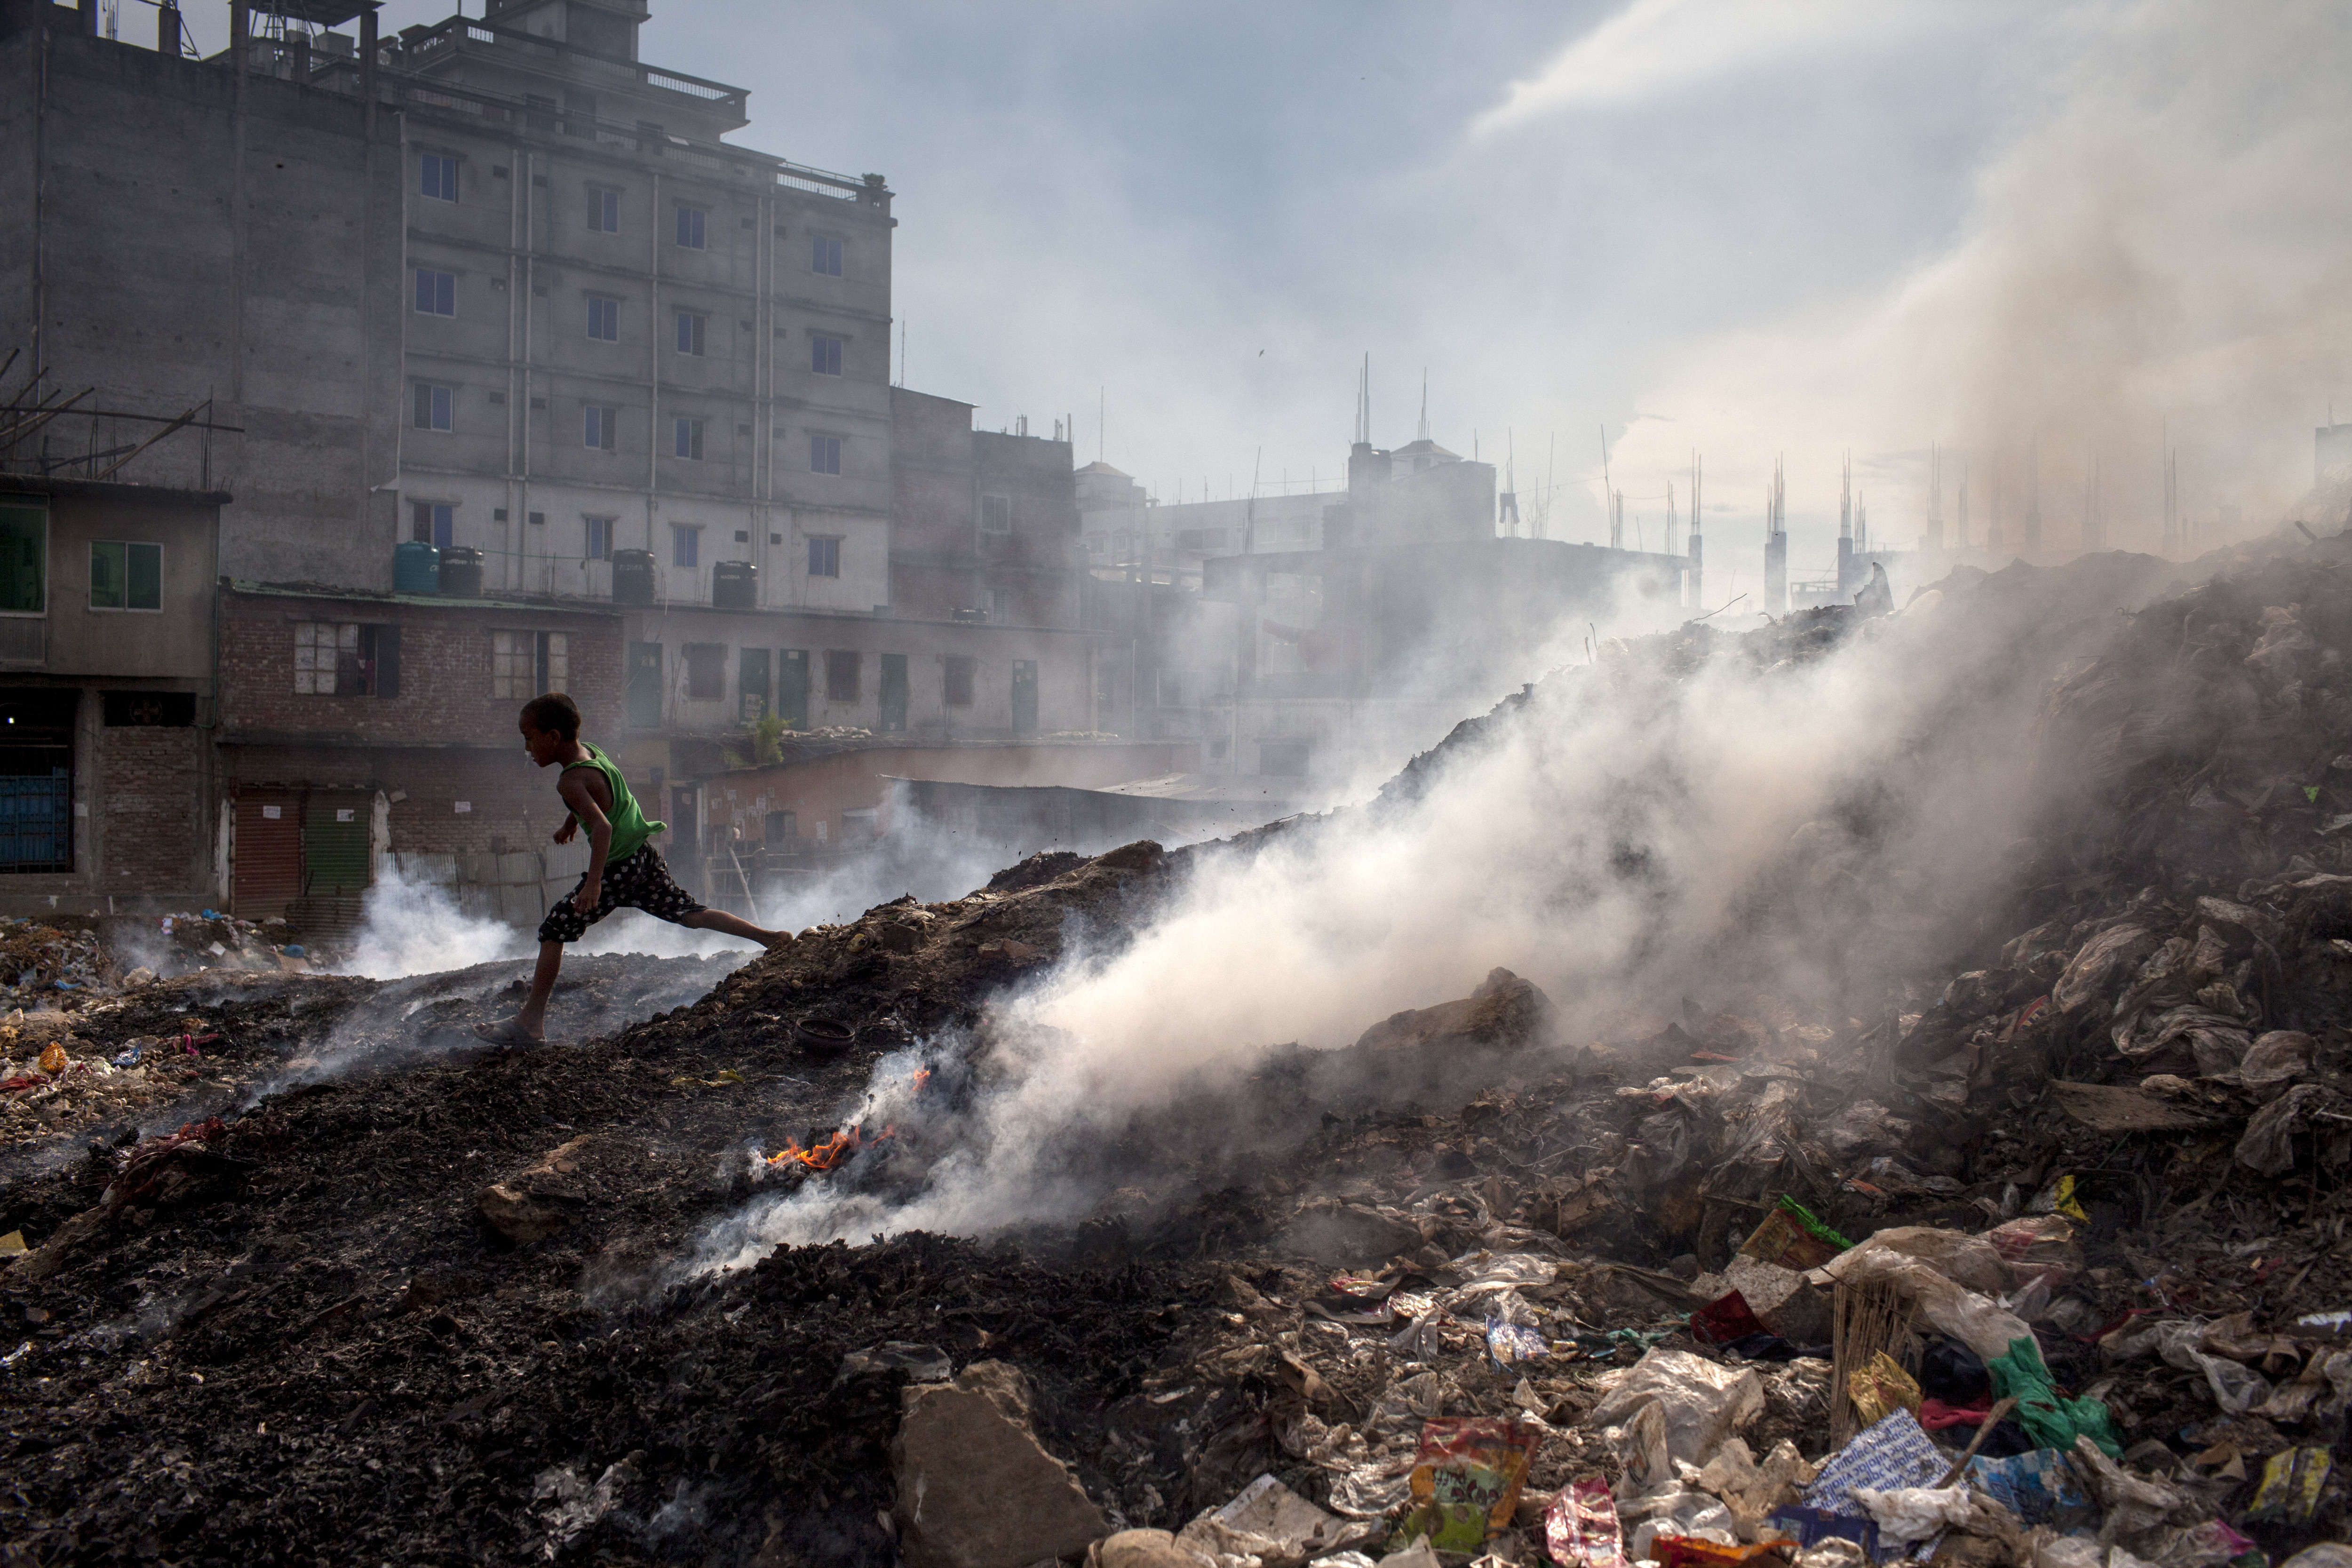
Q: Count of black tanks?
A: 3